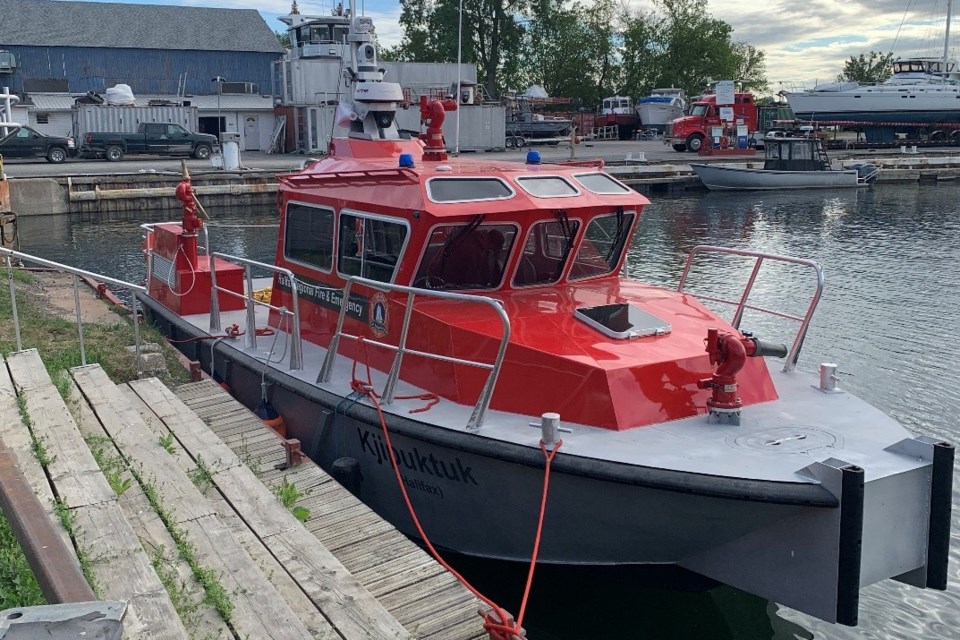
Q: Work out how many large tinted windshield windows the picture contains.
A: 3